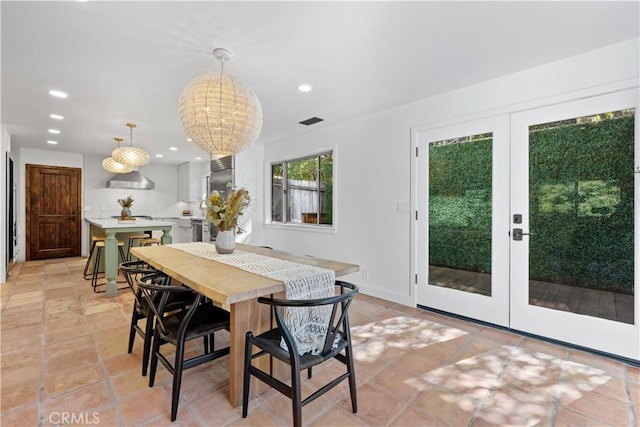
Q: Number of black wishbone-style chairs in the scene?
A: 3